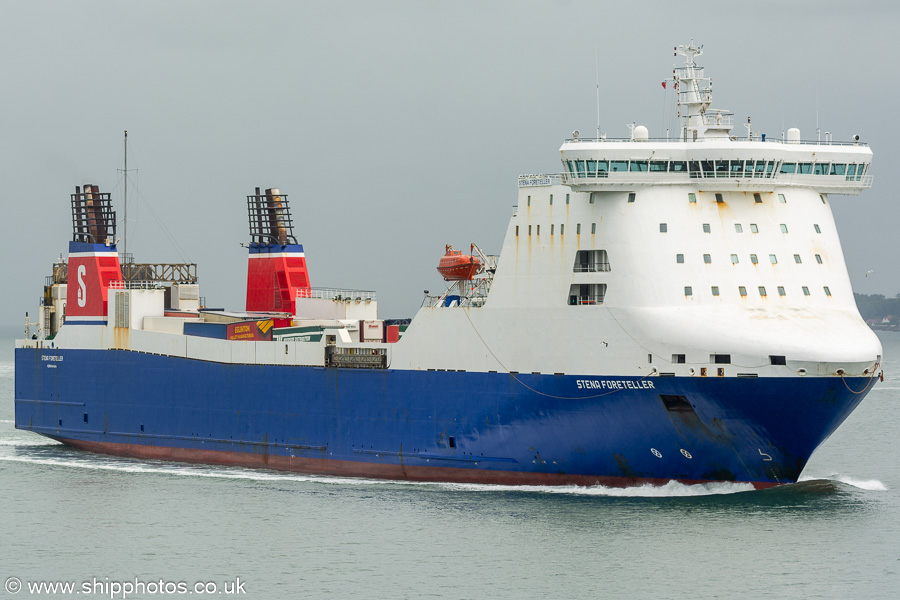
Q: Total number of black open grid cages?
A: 2